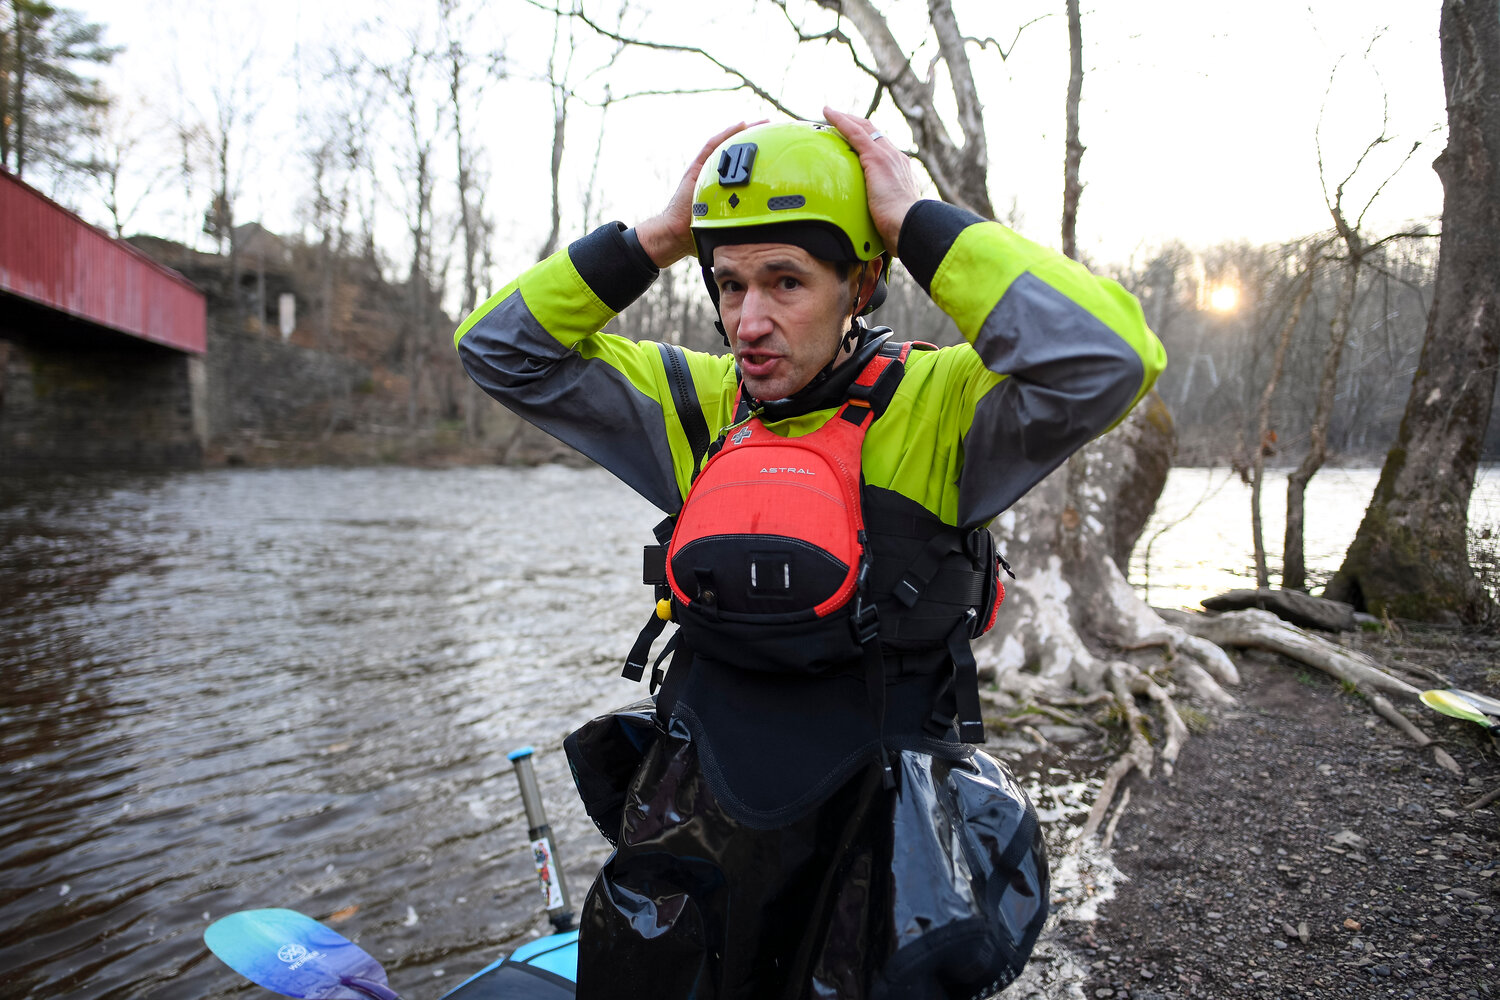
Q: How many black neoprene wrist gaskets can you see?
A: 2